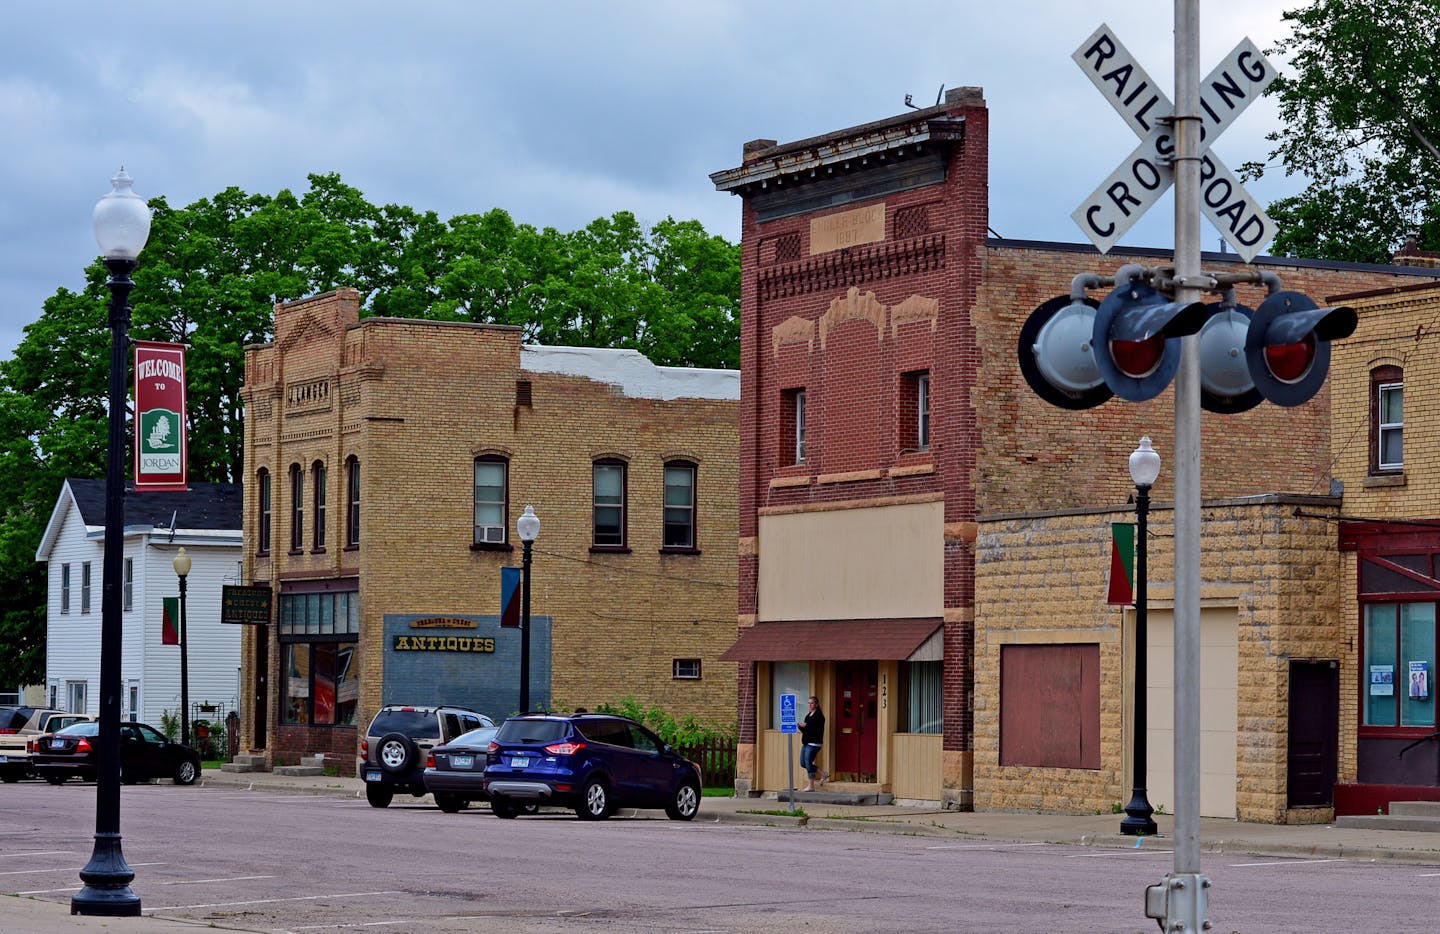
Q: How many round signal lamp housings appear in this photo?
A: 4